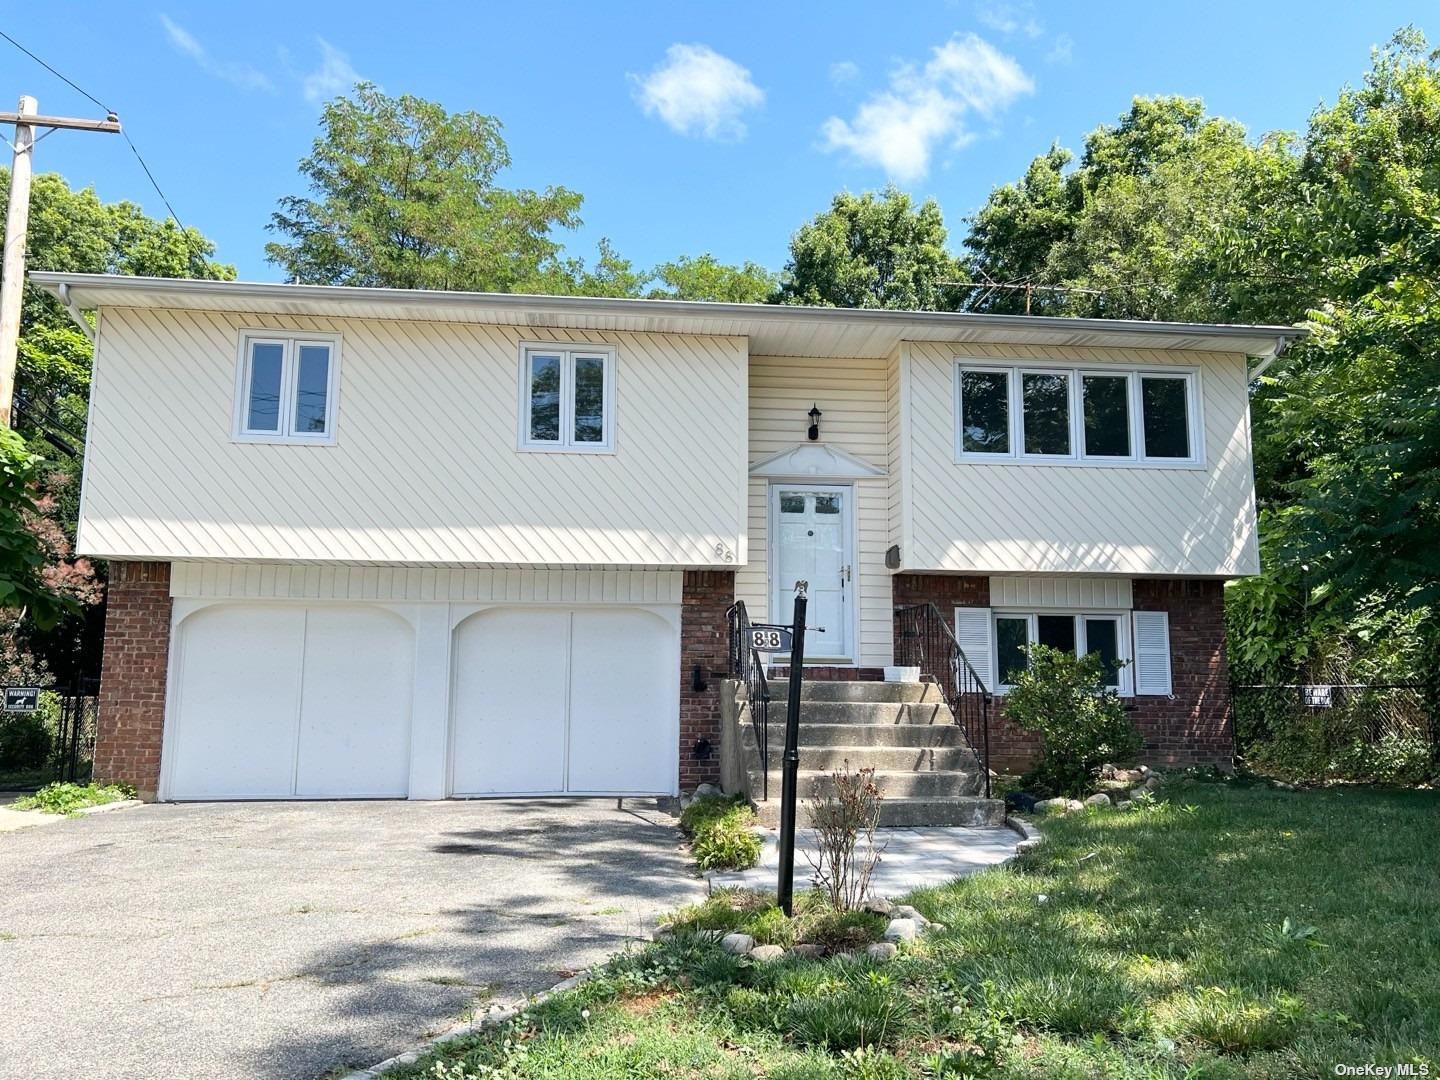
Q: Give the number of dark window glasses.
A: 11